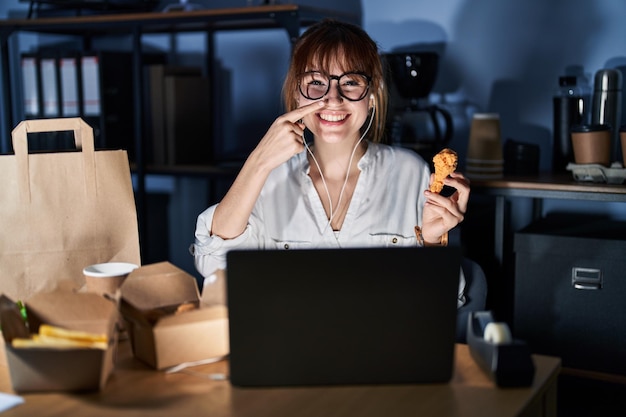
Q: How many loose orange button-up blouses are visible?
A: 0